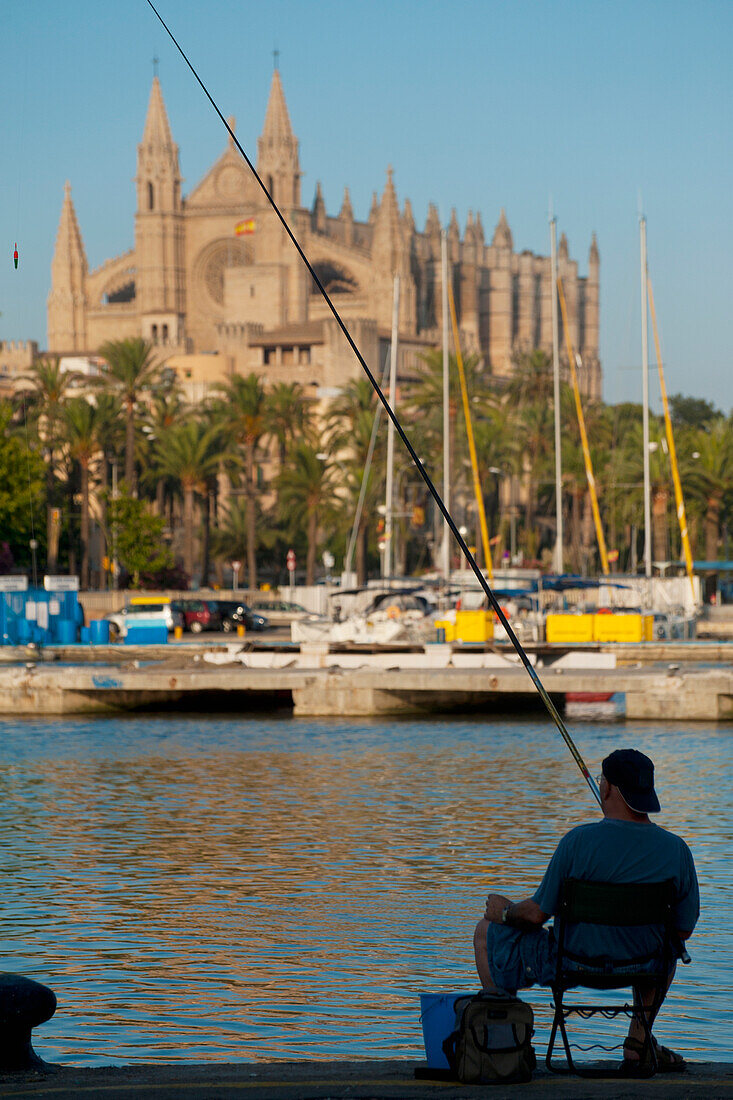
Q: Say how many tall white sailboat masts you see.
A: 4